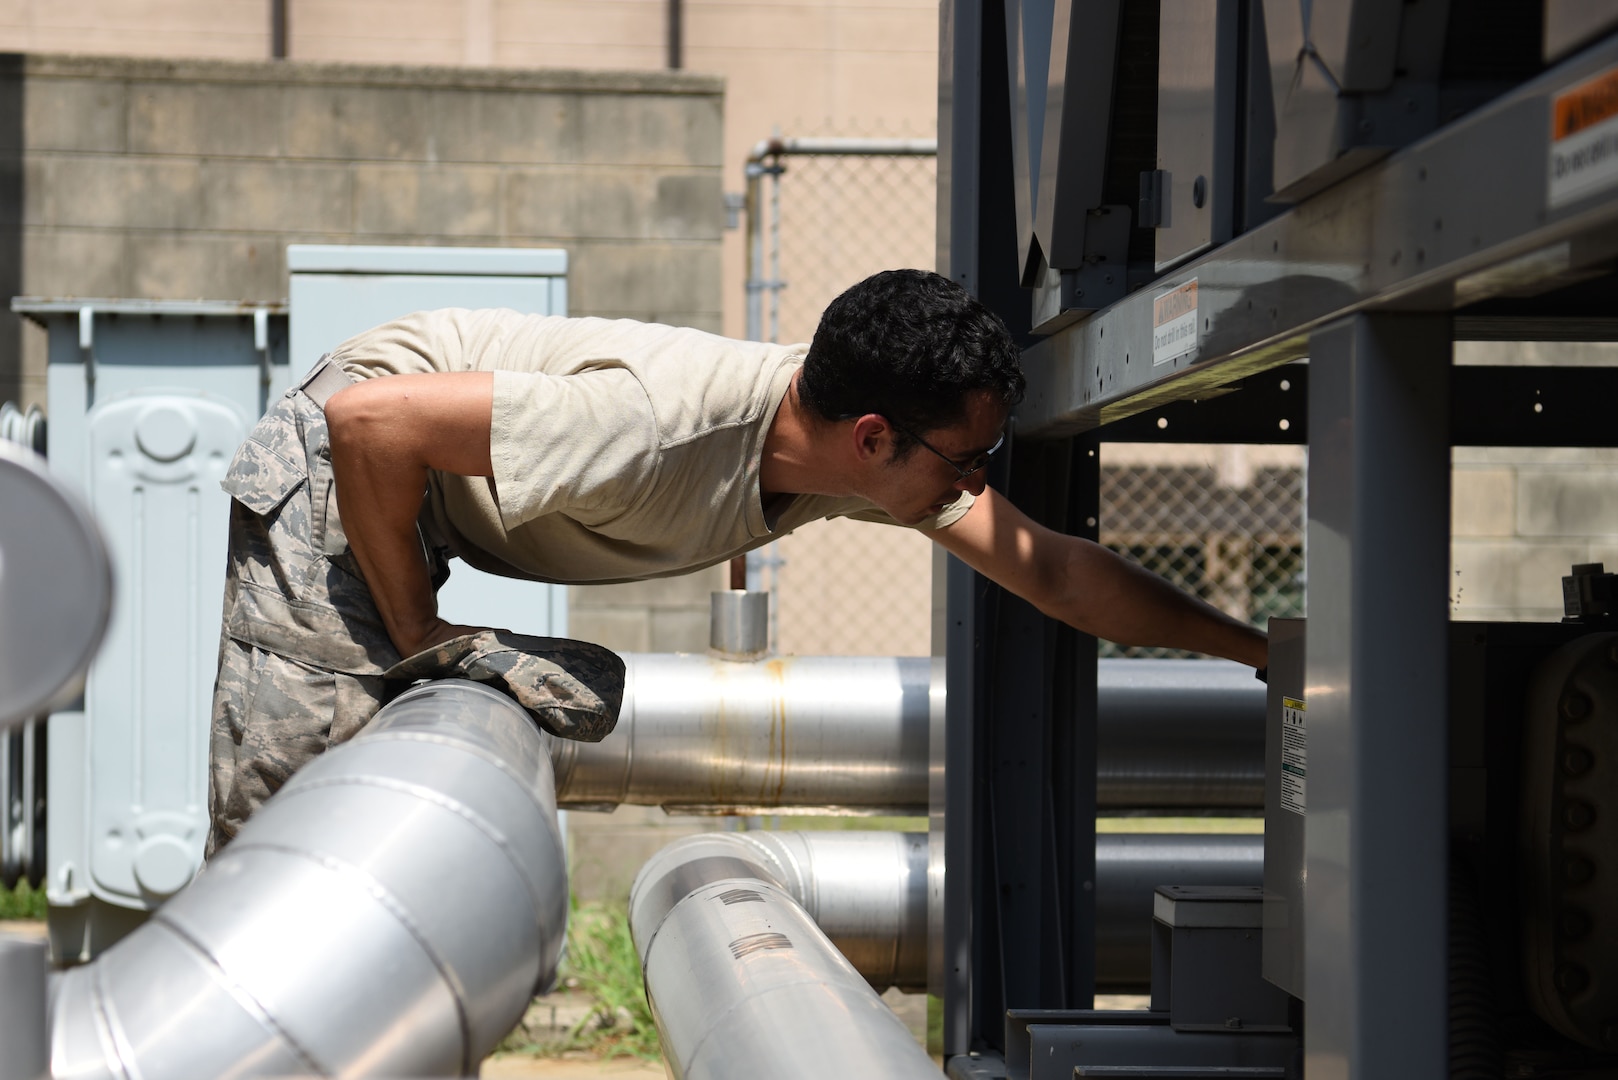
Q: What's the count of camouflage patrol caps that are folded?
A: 1